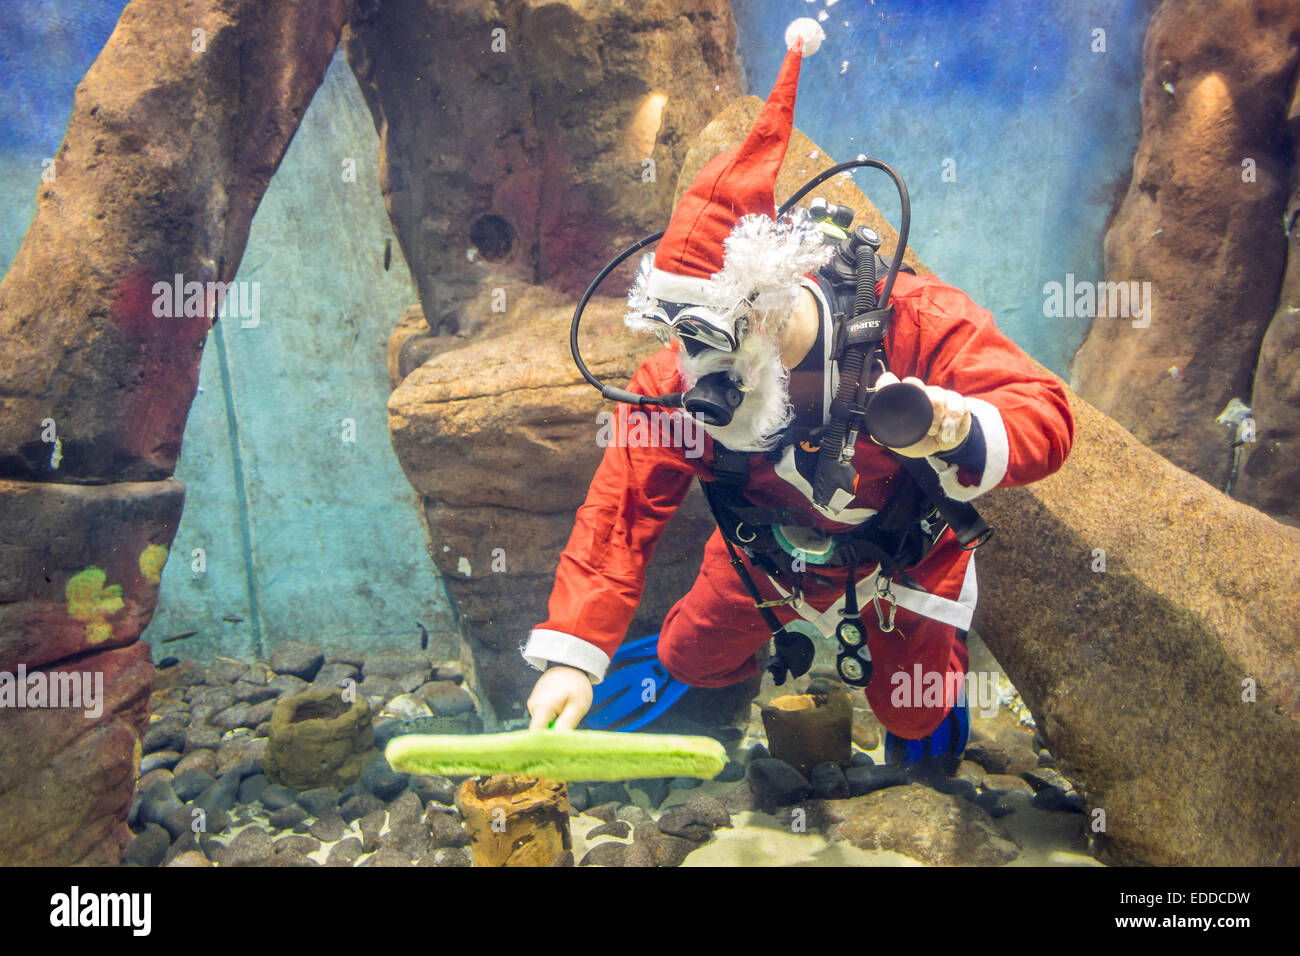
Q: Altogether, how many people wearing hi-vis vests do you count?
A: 0